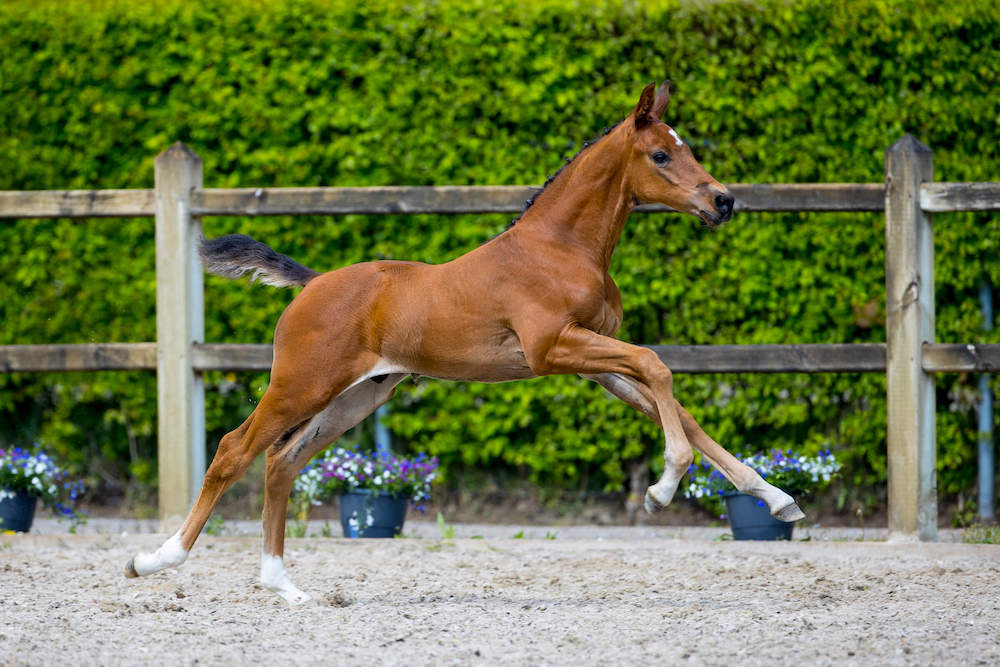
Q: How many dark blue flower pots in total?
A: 3